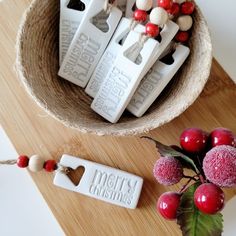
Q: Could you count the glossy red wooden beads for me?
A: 8